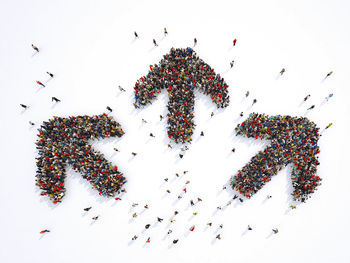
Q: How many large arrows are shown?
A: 3